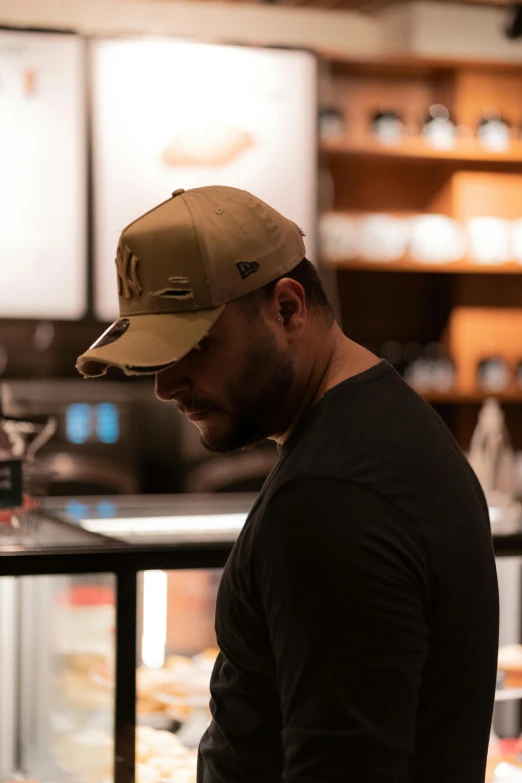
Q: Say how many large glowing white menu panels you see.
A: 2